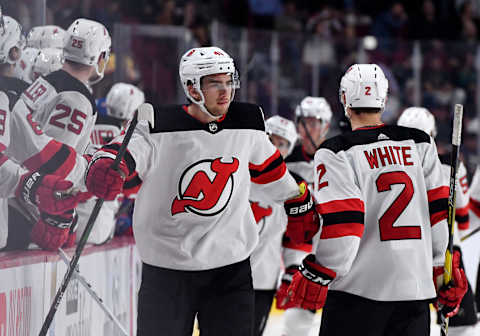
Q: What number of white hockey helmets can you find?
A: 11